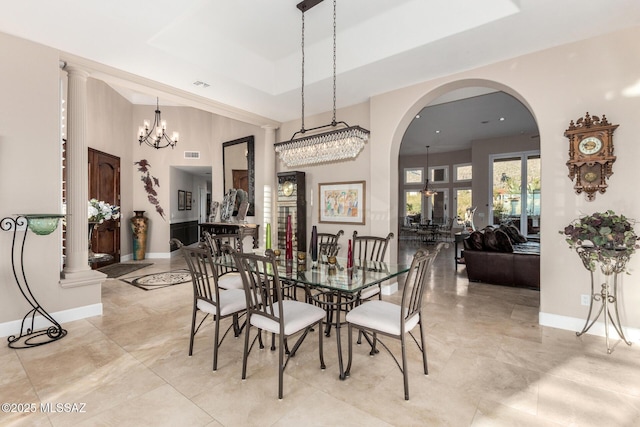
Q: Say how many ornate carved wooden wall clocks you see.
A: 1